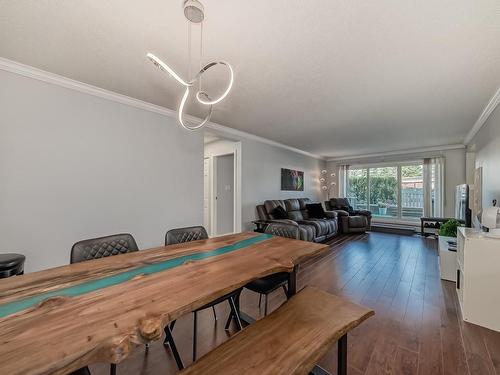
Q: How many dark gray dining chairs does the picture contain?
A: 3